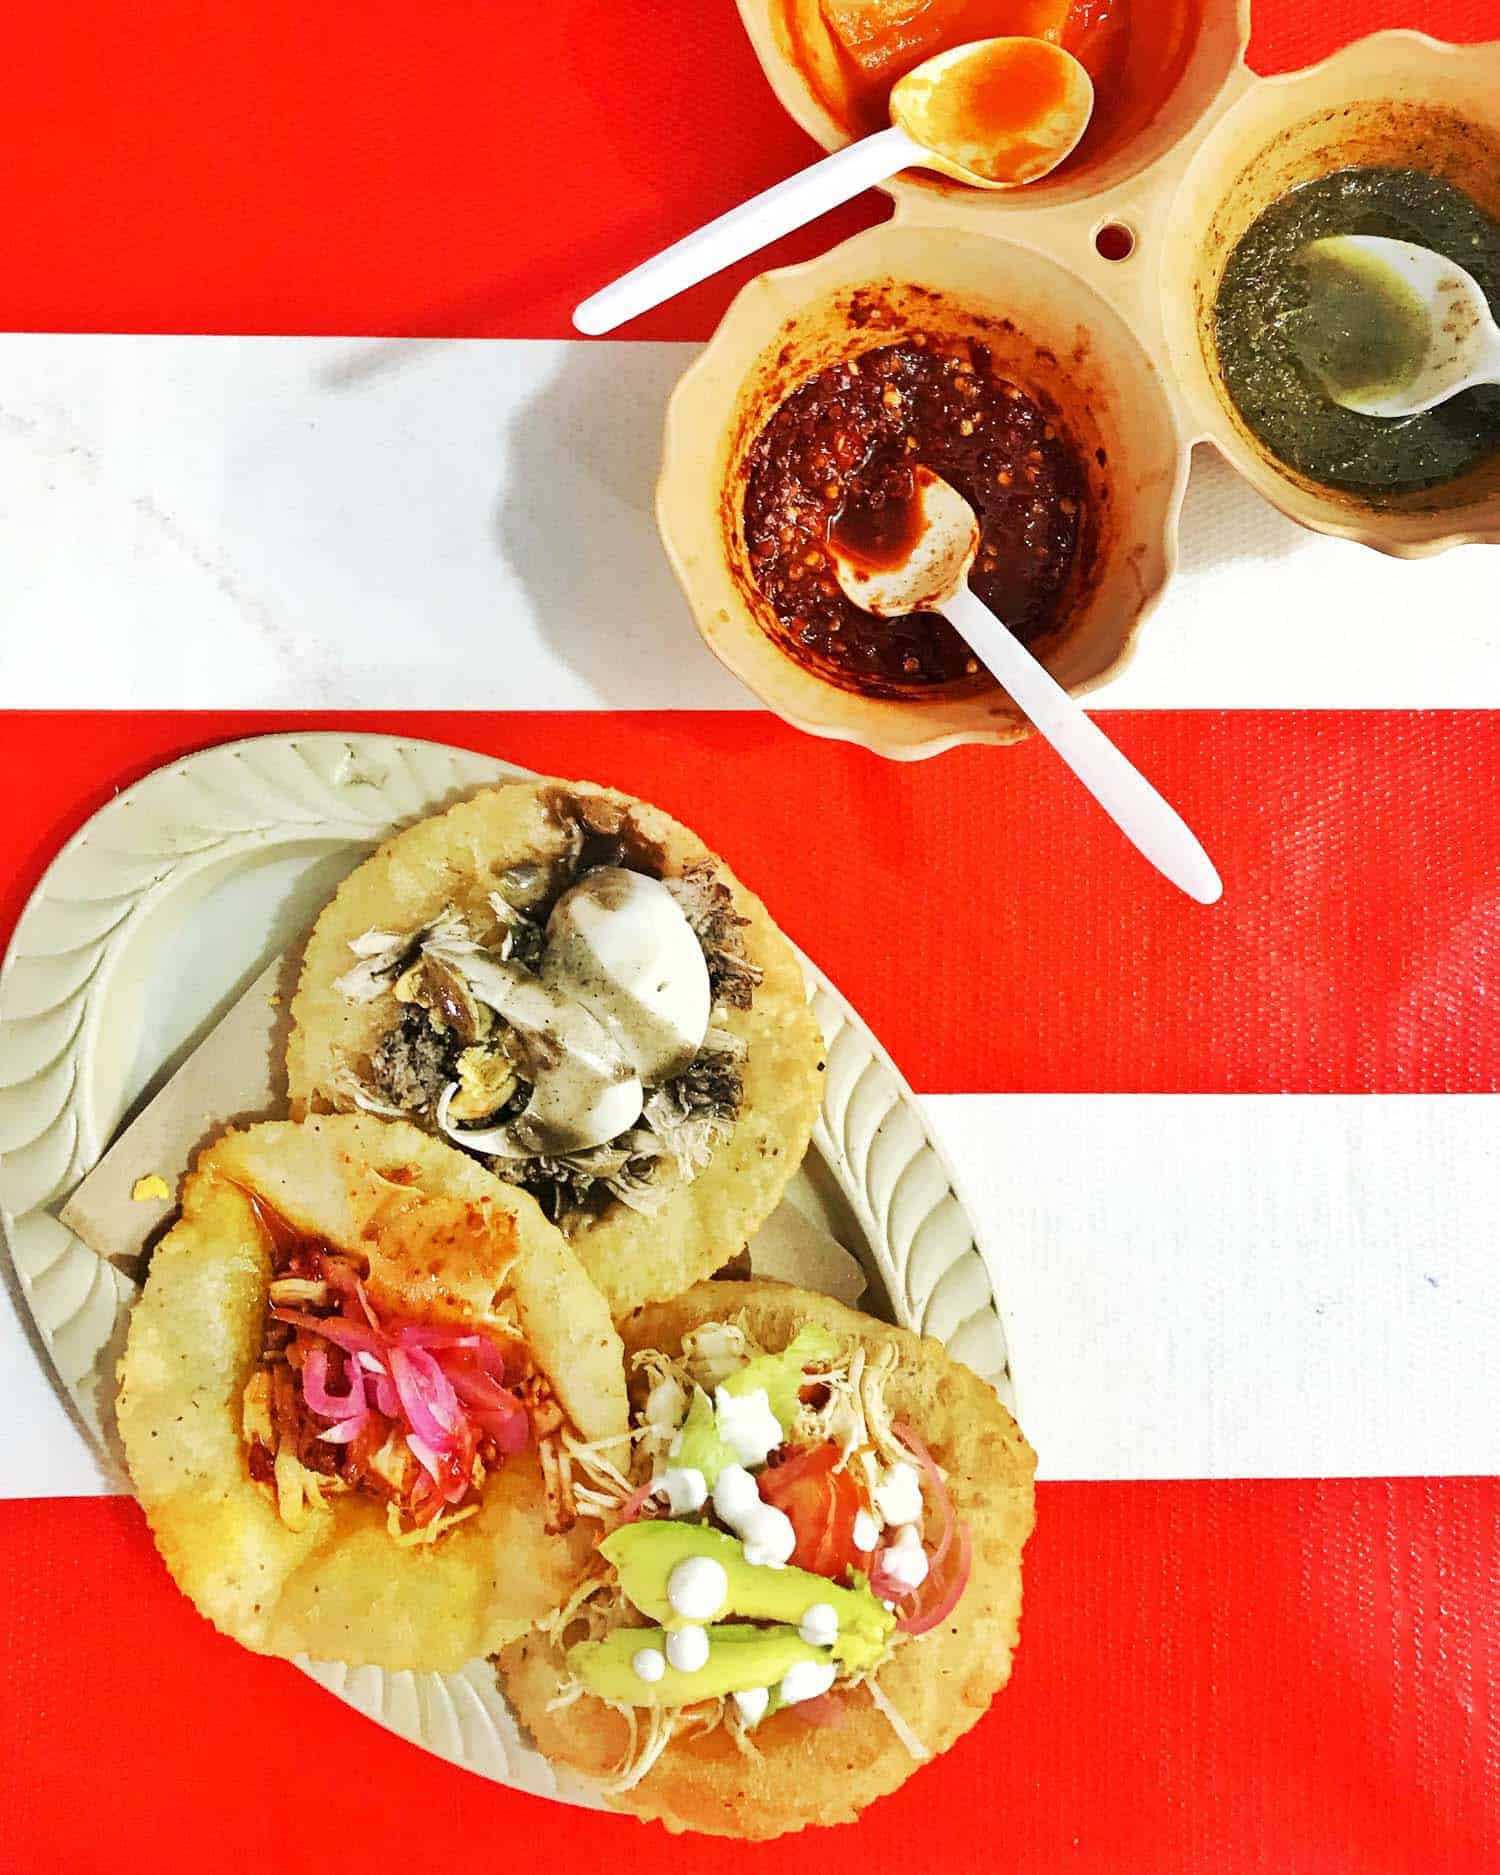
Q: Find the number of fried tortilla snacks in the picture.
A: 3